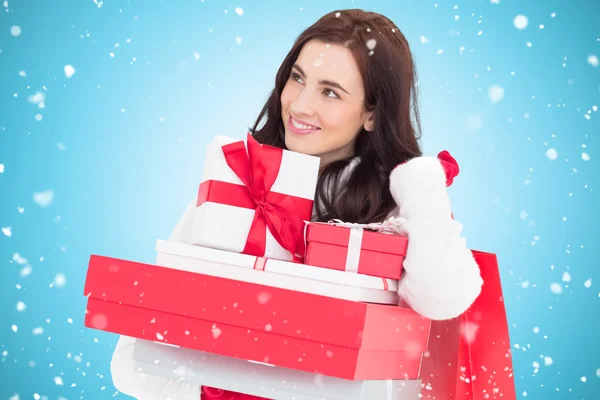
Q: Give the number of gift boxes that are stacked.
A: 5